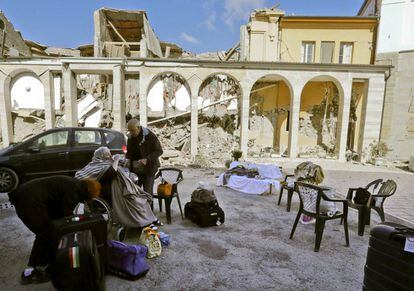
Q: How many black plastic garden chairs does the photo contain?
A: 4